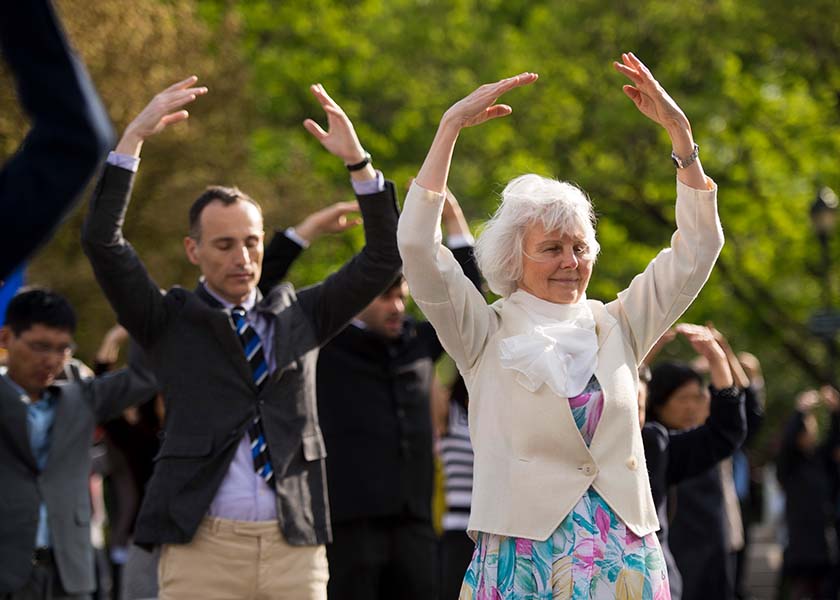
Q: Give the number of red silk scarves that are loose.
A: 0